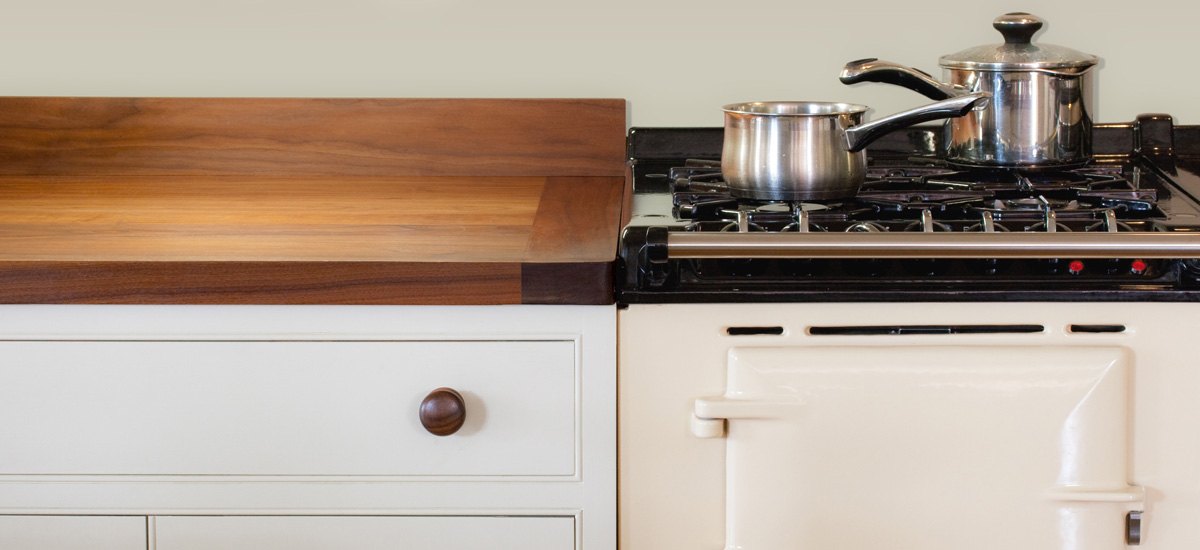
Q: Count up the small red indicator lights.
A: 2